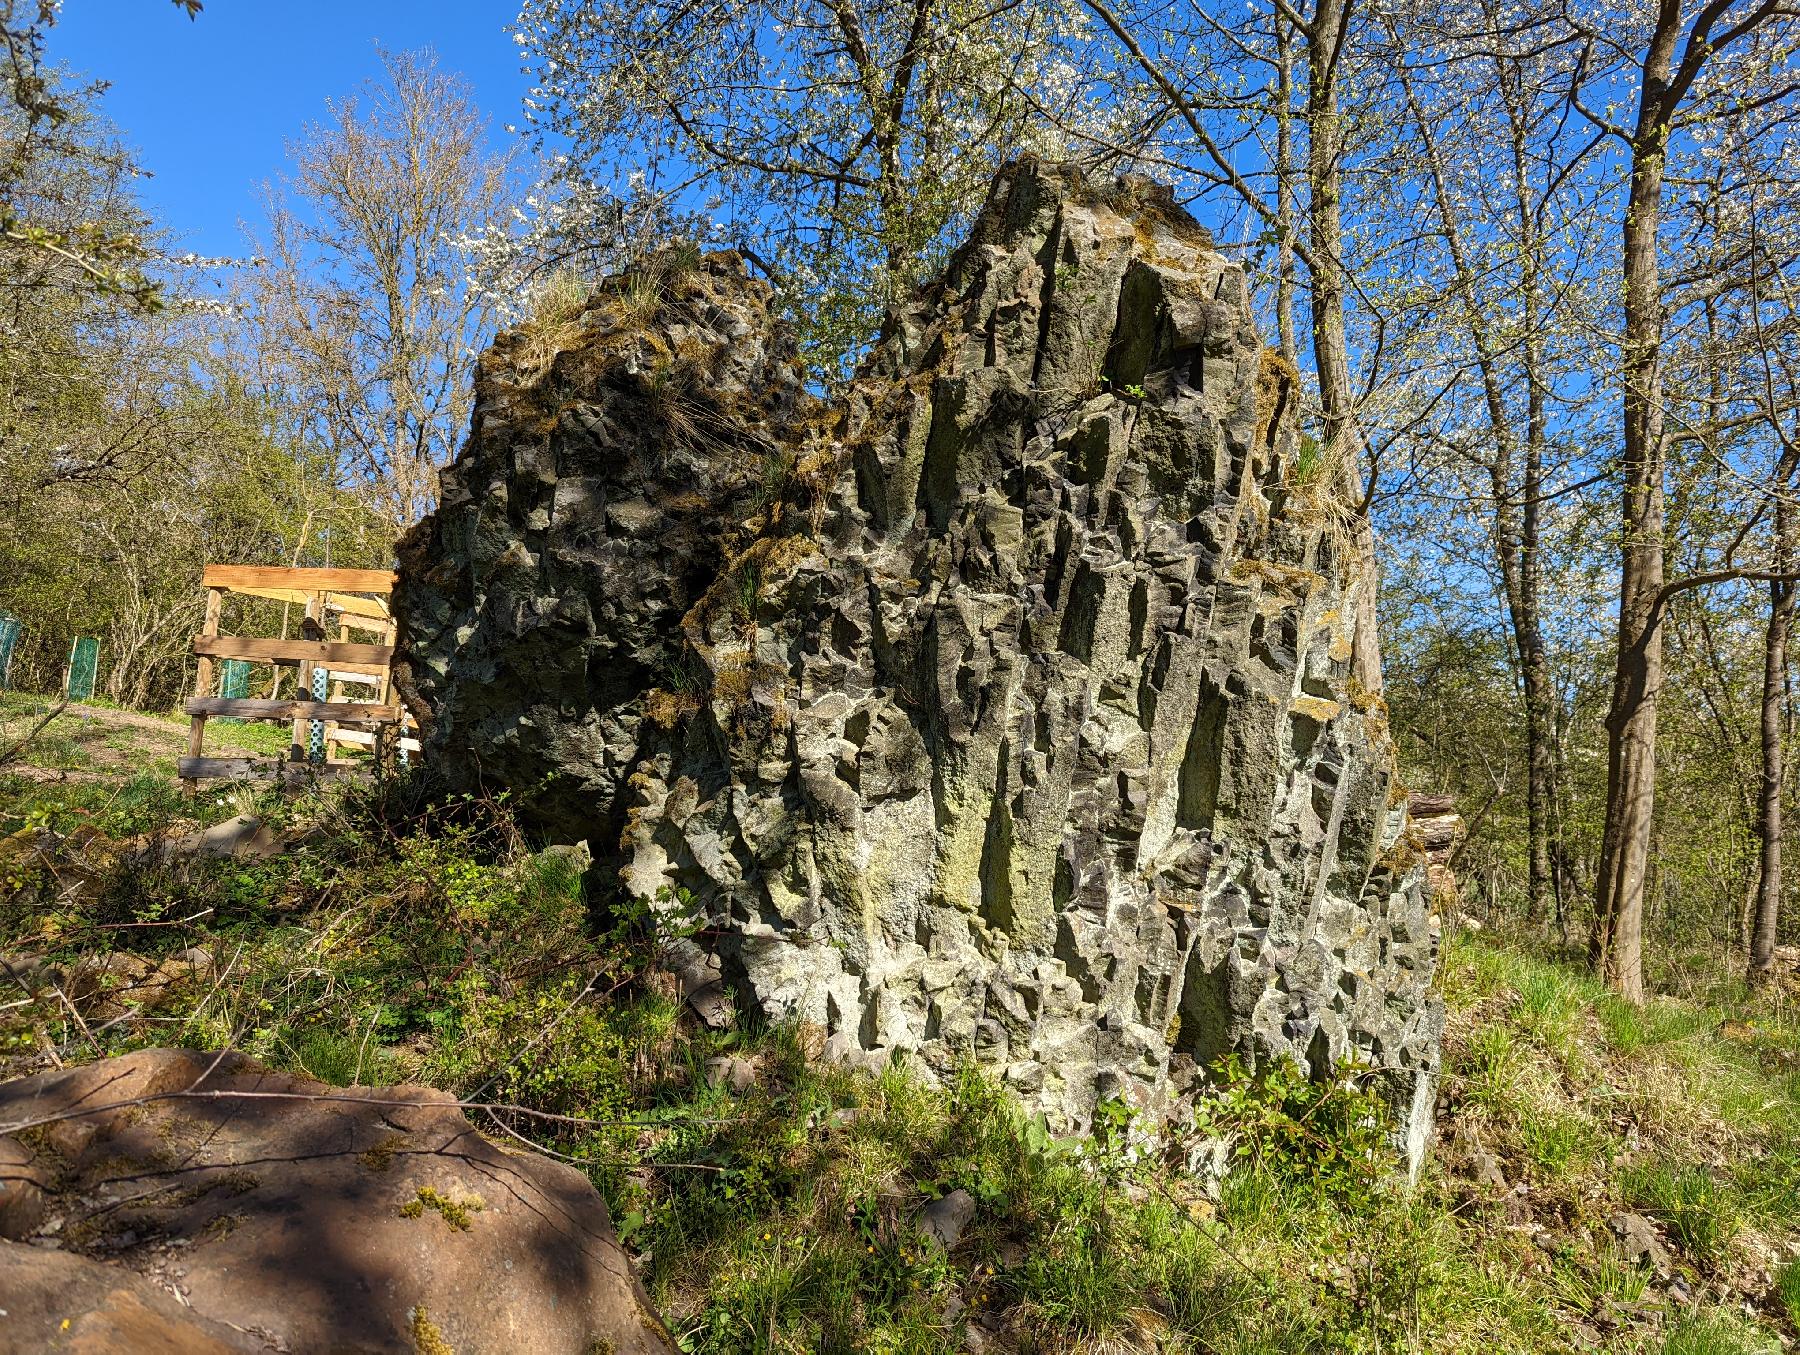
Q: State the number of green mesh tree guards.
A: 3